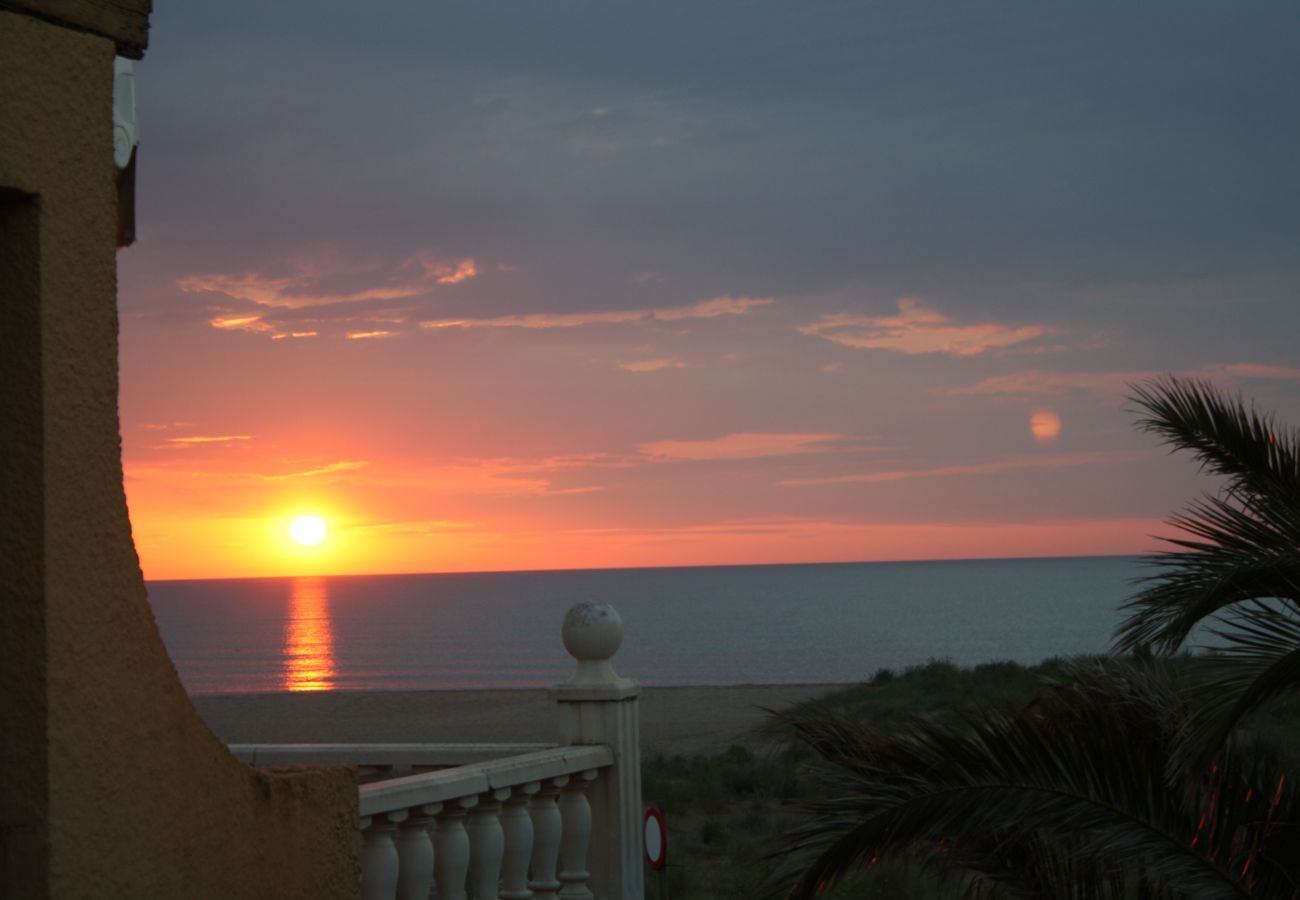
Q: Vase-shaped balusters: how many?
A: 7